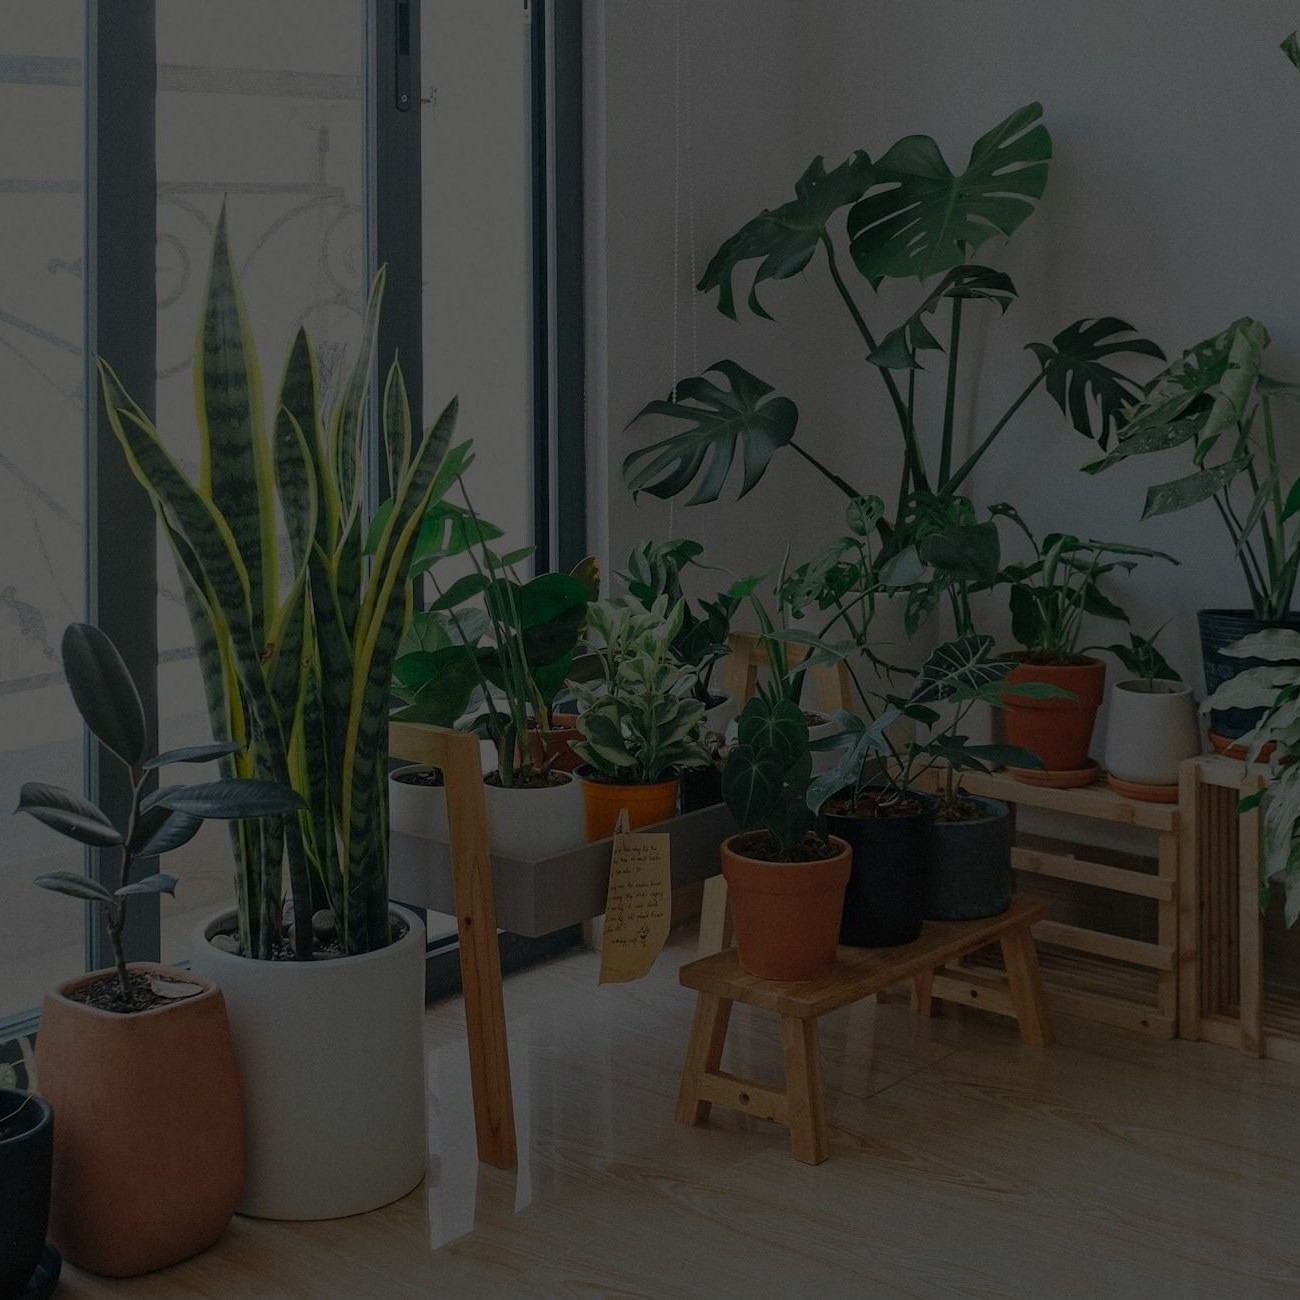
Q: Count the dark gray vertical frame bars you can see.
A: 3